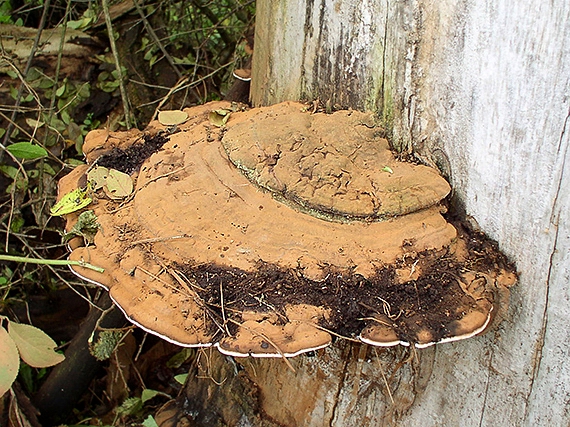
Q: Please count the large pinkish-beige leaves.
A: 2